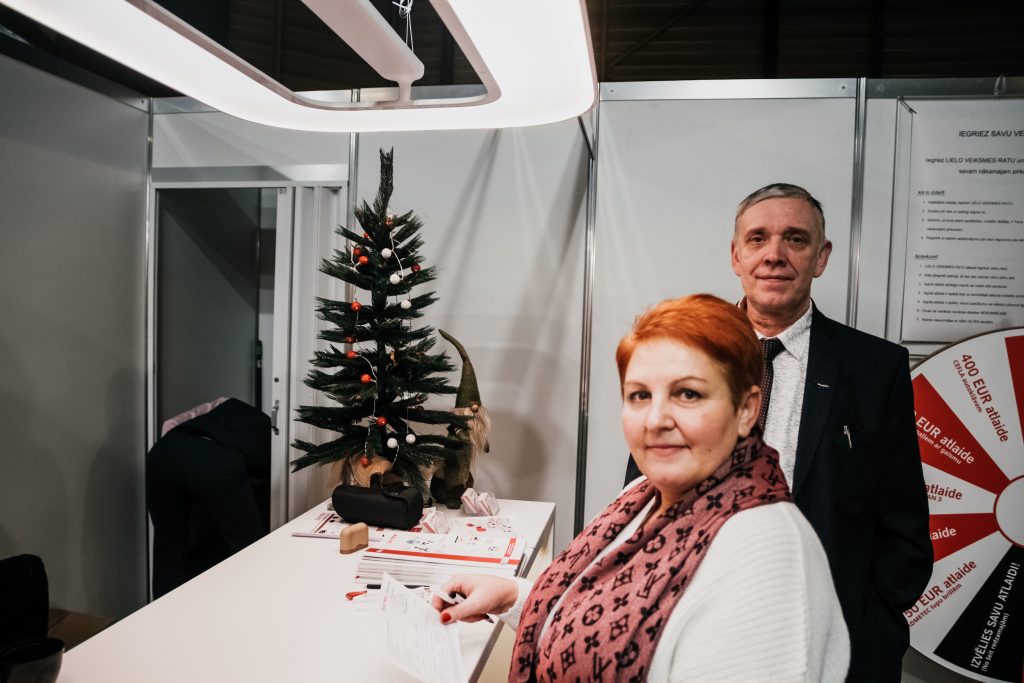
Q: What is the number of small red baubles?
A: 11